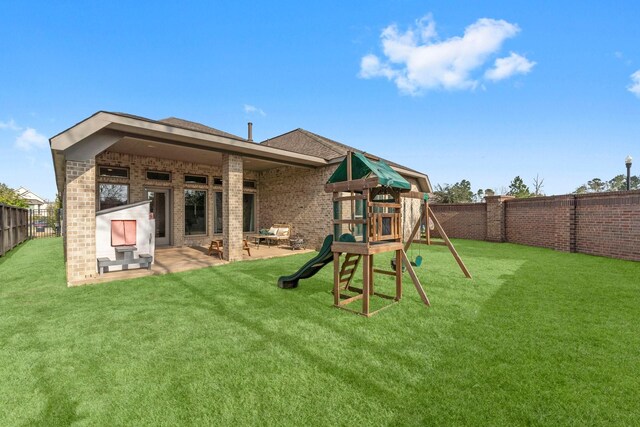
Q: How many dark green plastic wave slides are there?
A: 1